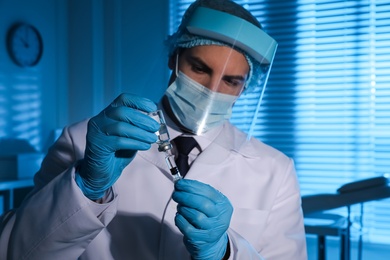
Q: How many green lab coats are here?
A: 0